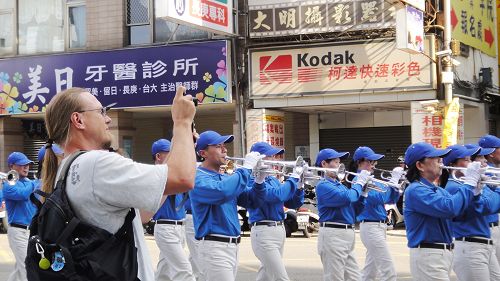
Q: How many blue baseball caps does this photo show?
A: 11